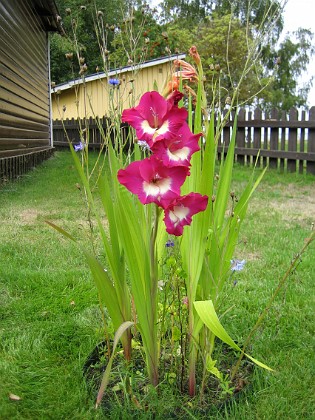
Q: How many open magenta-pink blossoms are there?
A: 4